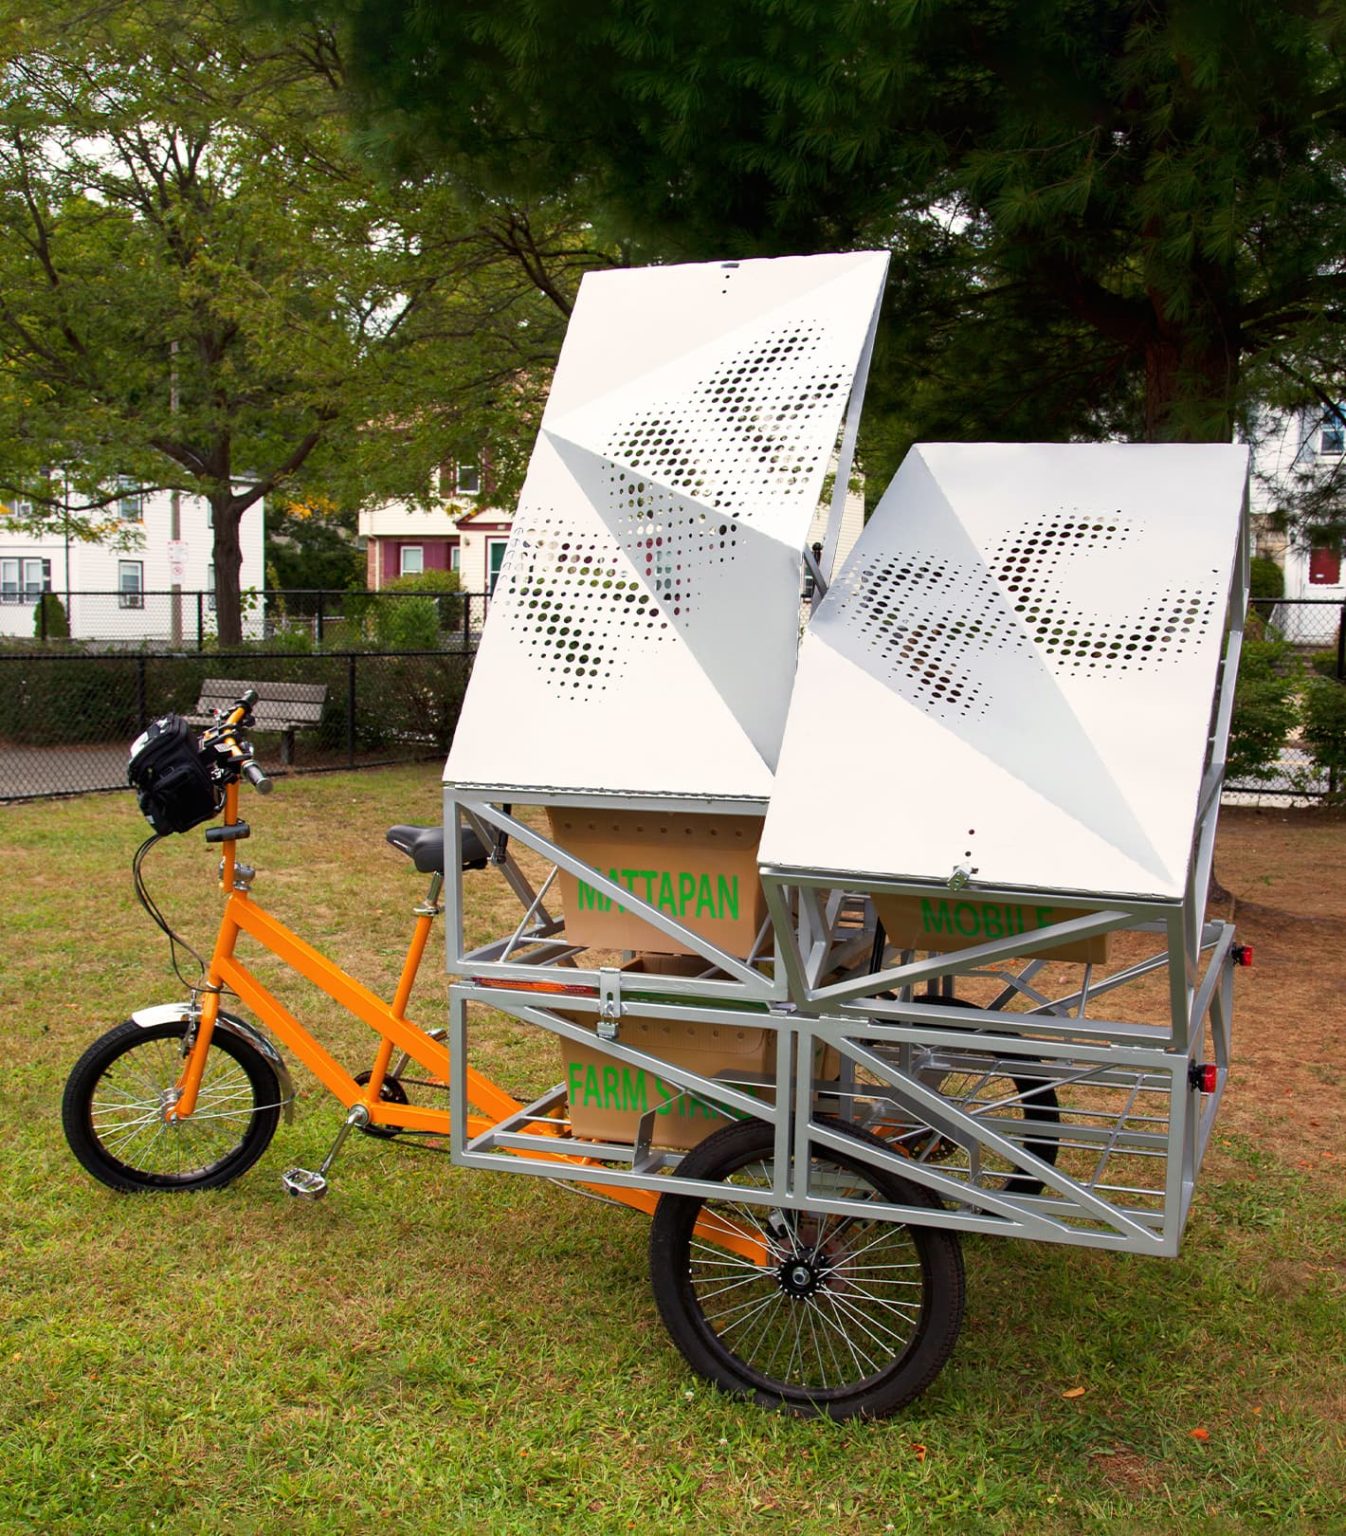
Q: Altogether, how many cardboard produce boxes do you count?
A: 3